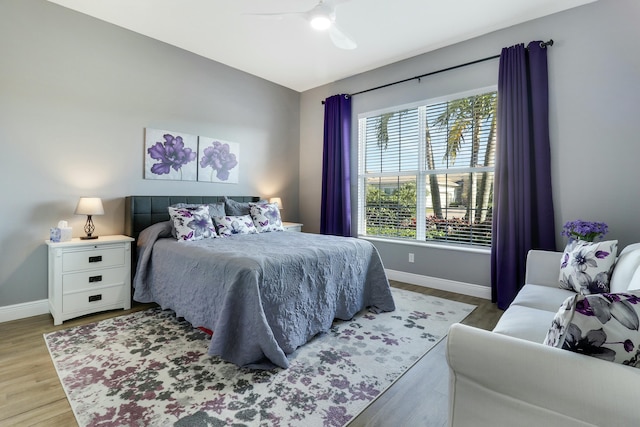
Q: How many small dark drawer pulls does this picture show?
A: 3